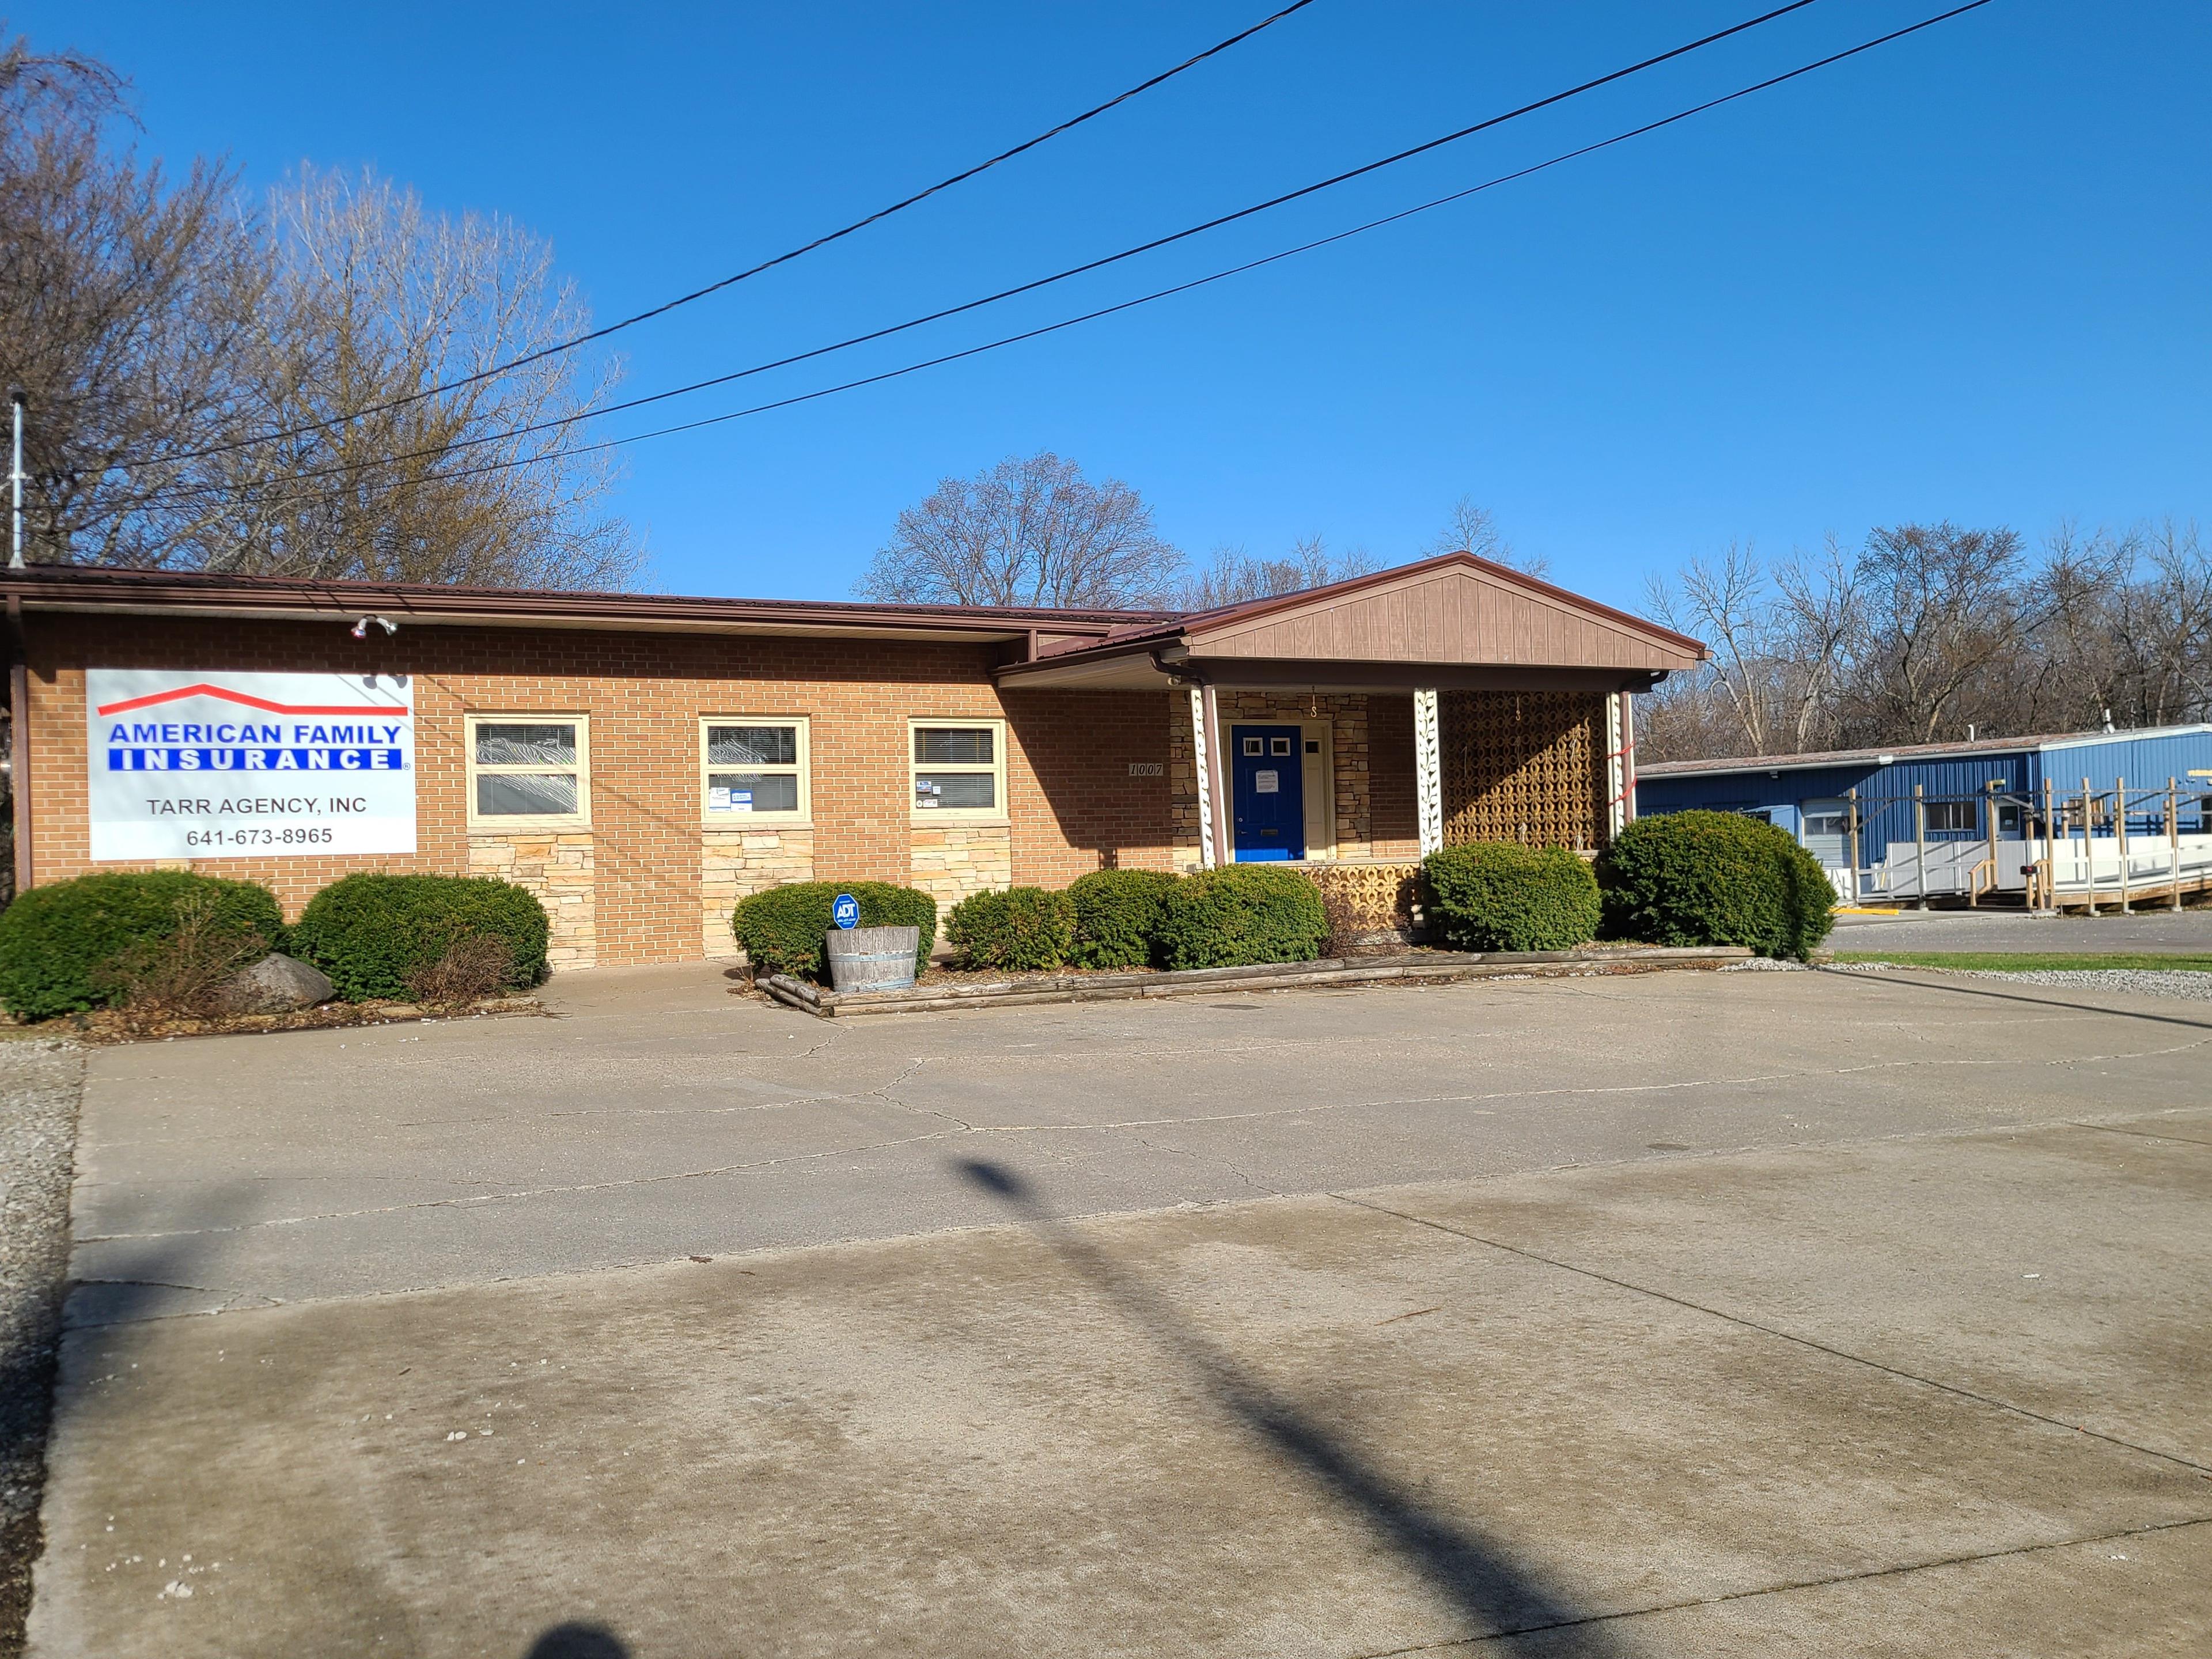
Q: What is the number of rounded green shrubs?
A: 8